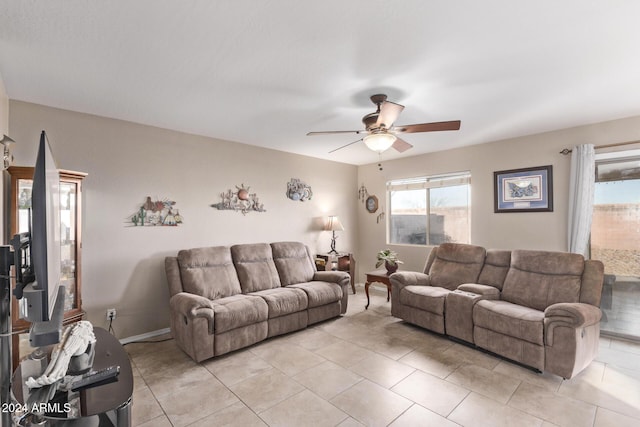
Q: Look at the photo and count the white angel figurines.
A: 1